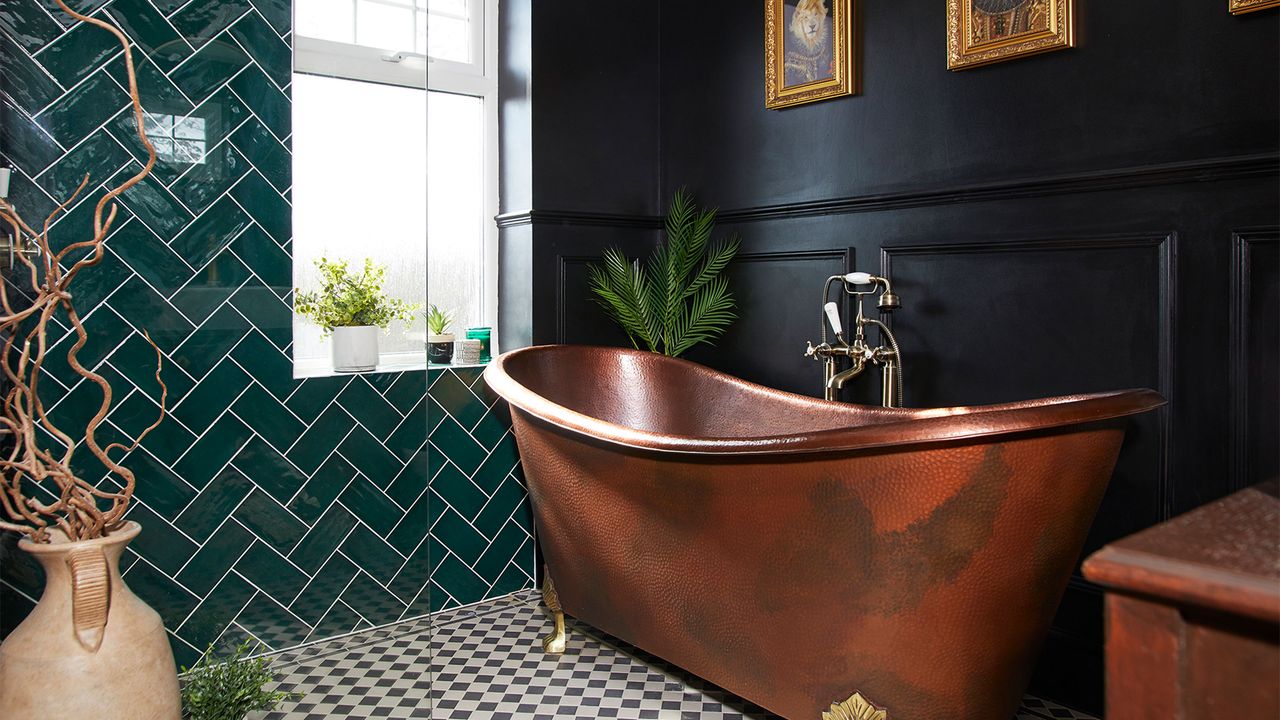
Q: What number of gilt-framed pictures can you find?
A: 3